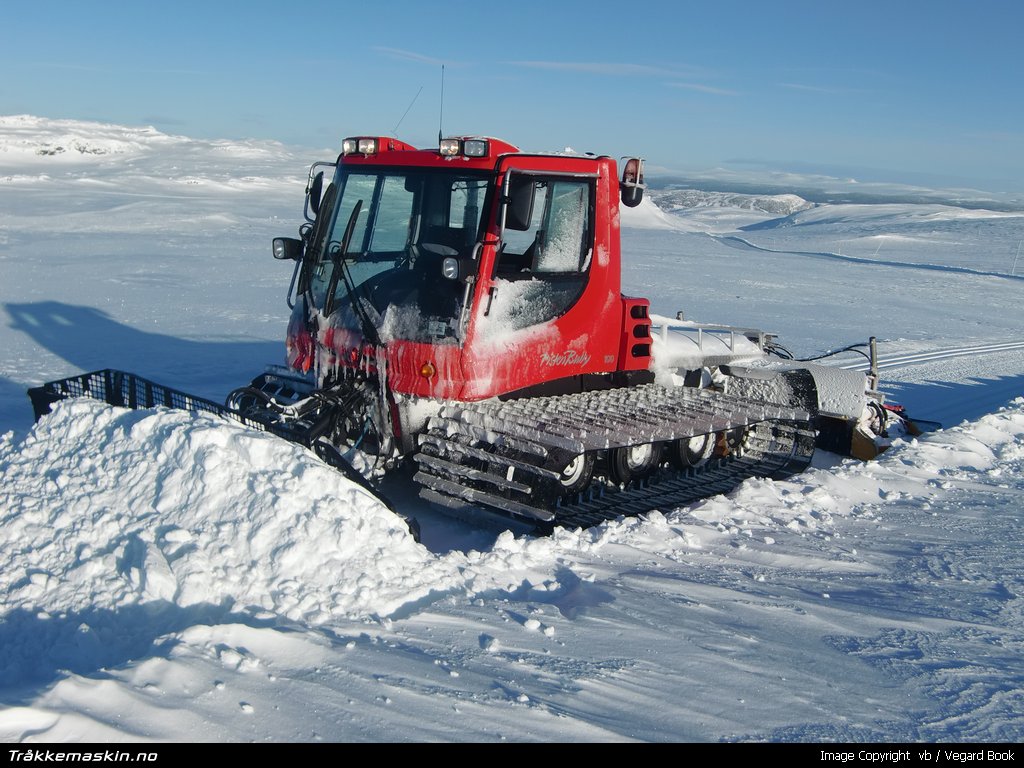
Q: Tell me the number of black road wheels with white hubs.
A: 3